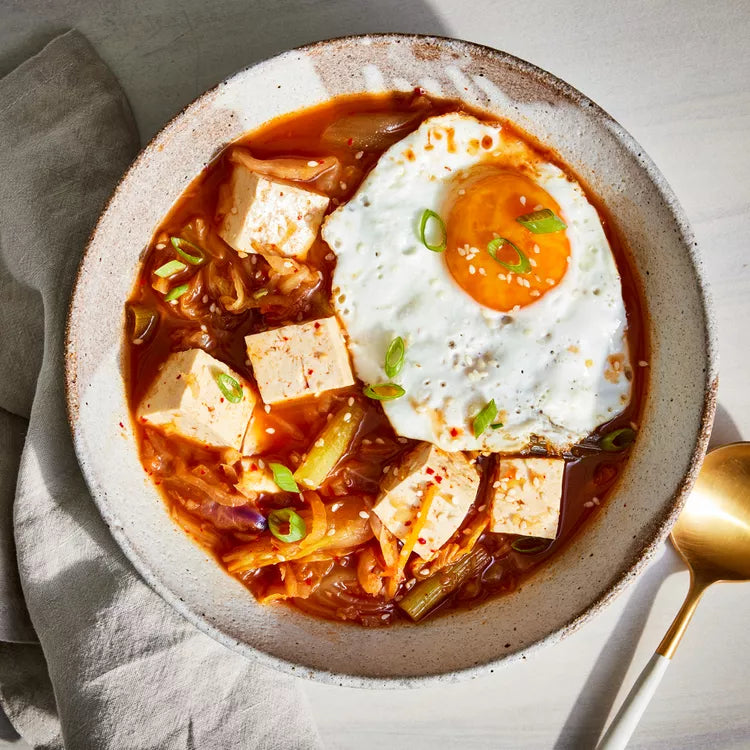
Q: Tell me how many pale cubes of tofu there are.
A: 5